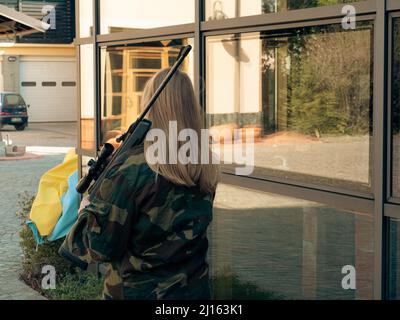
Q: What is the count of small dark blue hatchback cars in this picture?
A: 1